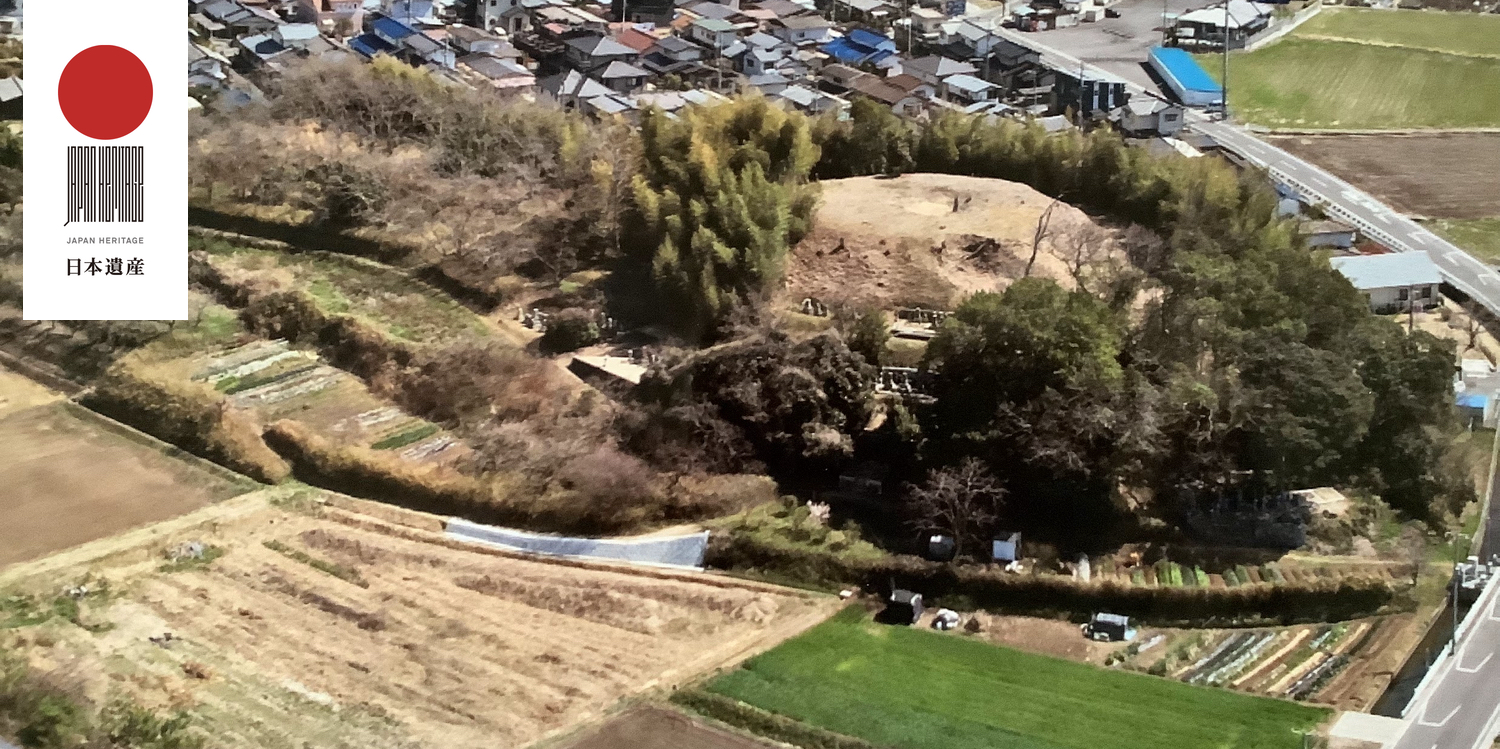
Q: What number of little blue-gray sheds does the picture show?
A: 4